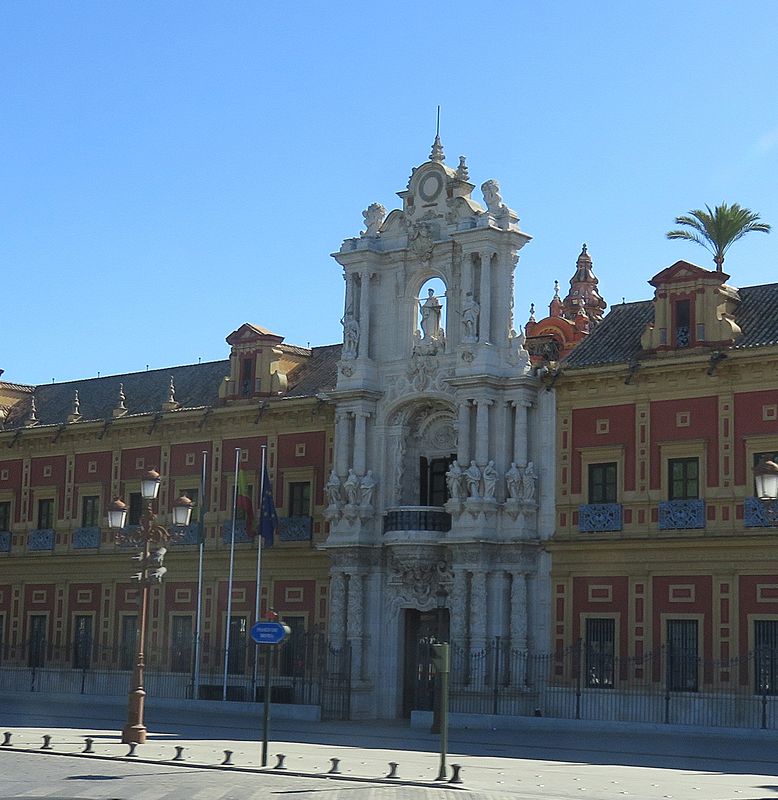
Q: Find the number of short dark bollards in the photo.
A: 10